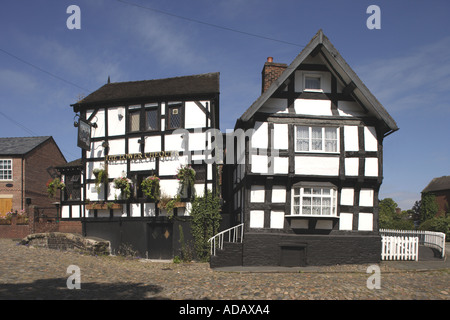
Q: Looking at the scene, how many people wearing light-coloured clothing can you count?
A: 0